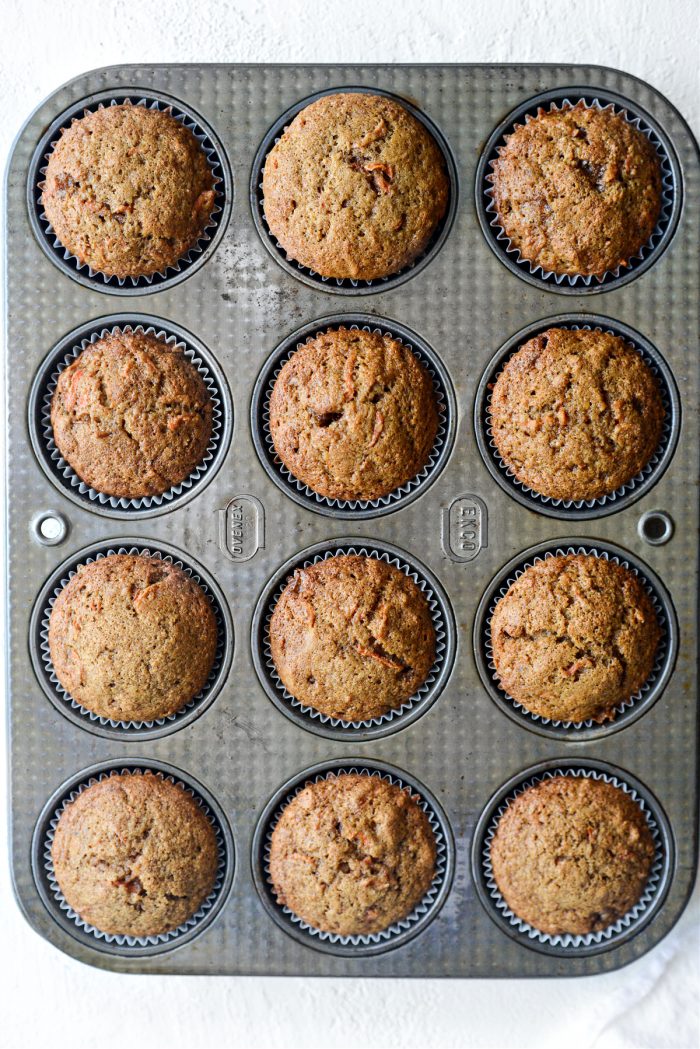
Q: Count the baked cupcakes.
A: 12